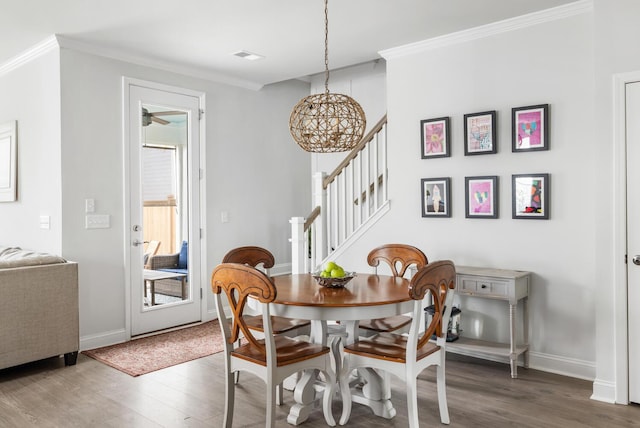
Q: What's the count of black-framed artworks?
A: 6